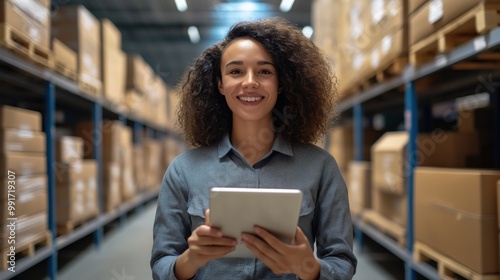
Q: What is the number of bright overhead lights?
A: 4